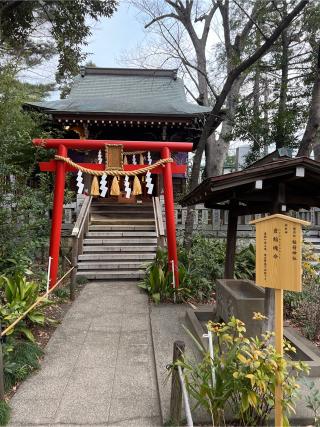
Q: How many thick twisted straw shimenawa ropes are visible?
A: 1